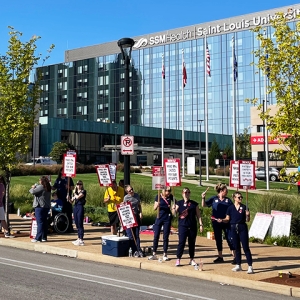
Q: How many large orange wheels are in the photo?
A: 0